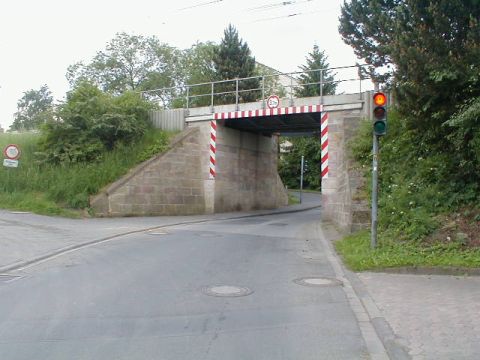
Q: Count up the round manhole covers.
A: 2